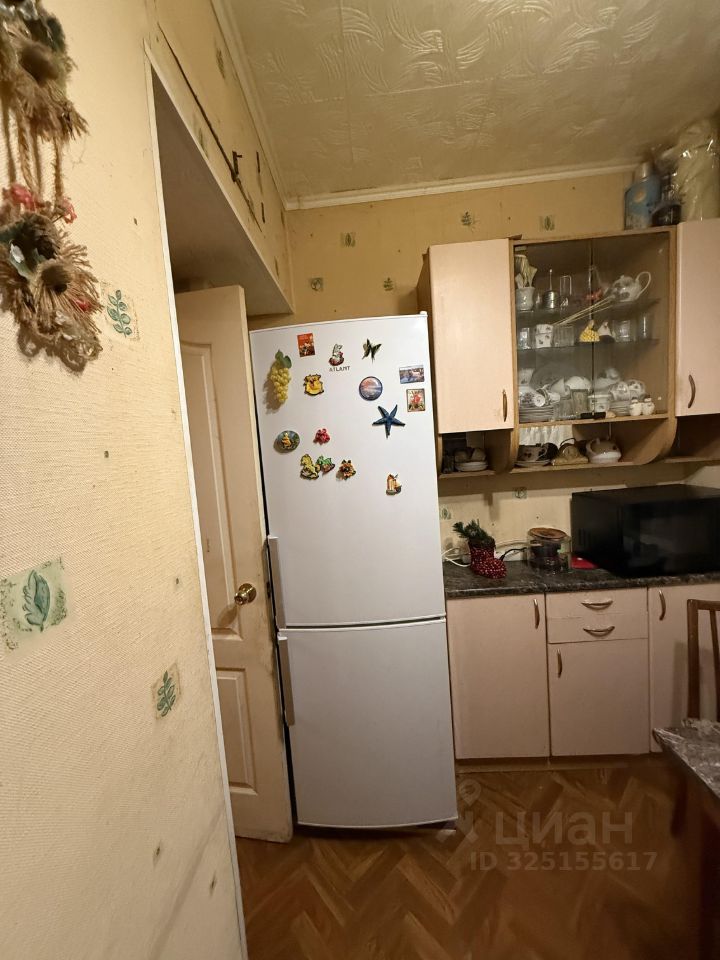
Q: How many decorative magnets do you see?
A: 15